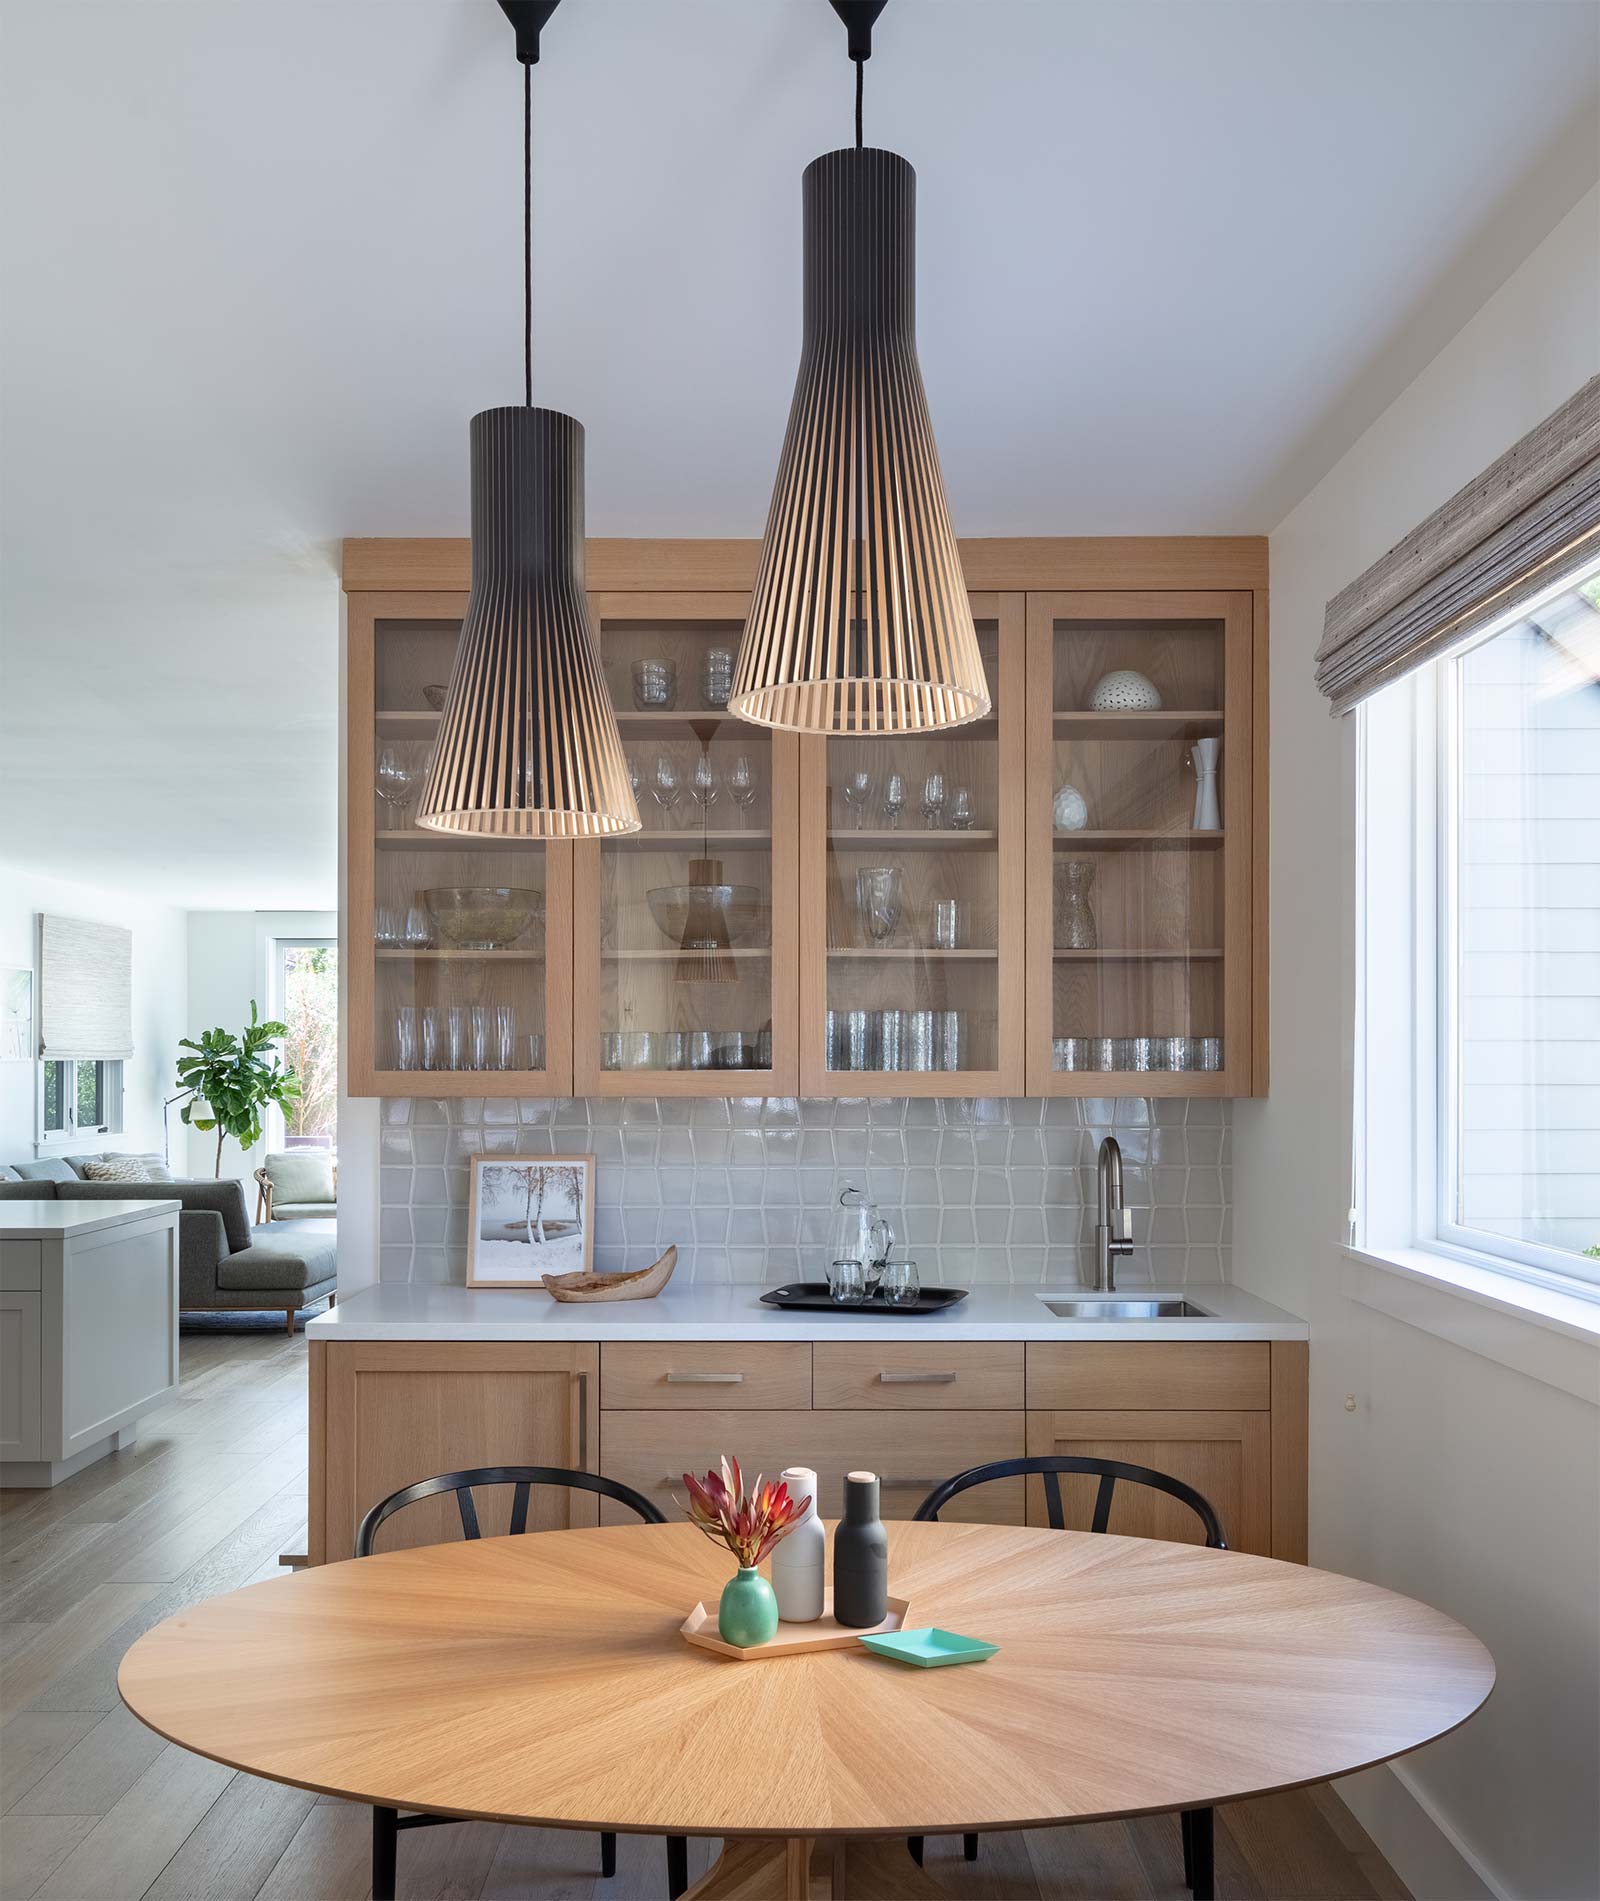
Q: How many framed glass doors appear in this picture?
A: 4